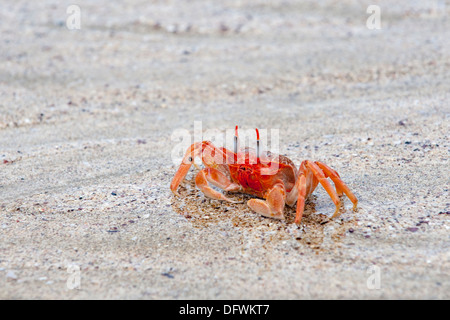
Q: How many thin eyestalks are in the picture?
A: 2